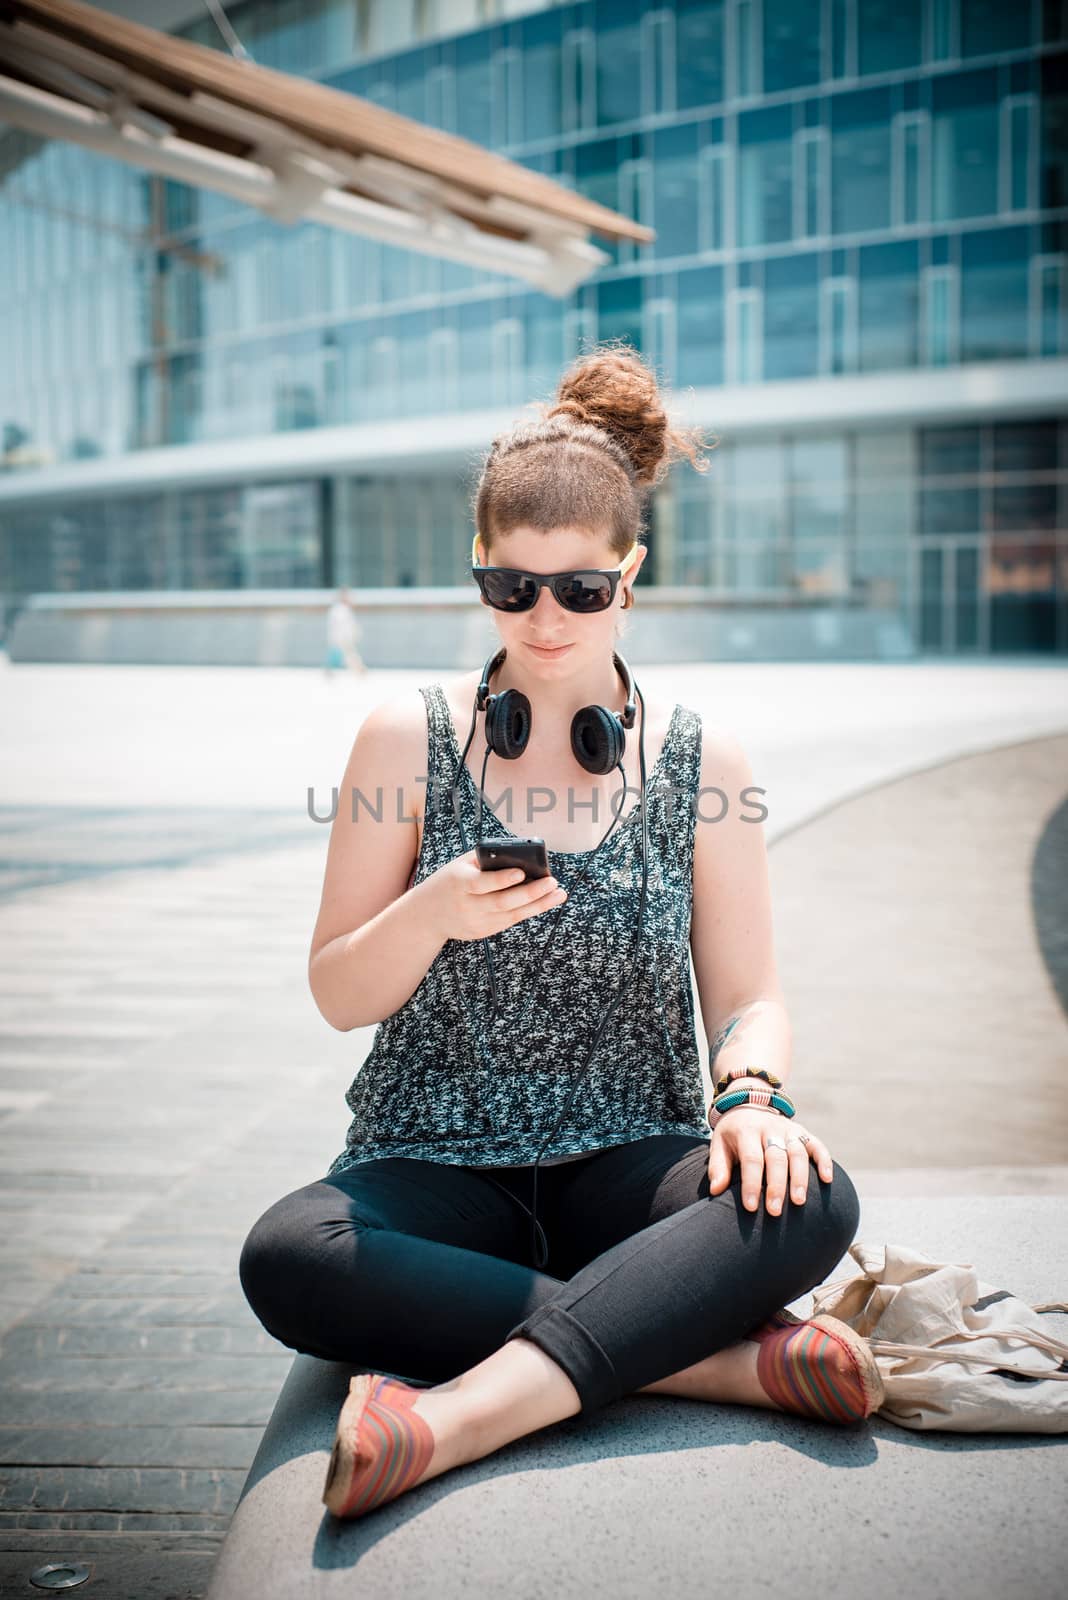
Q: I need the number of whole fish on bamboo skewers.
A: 0